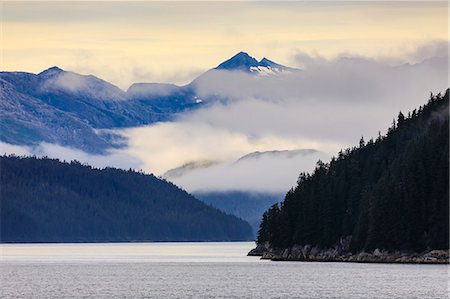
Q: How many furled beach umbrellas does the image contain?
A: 0